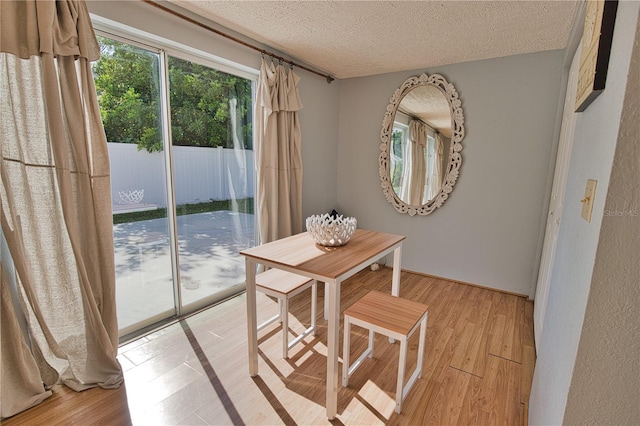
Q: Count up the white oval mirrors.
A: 1